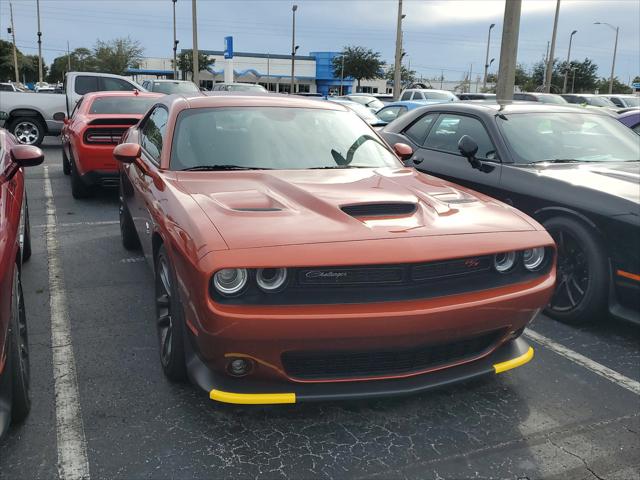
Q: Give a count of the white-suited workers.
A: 0